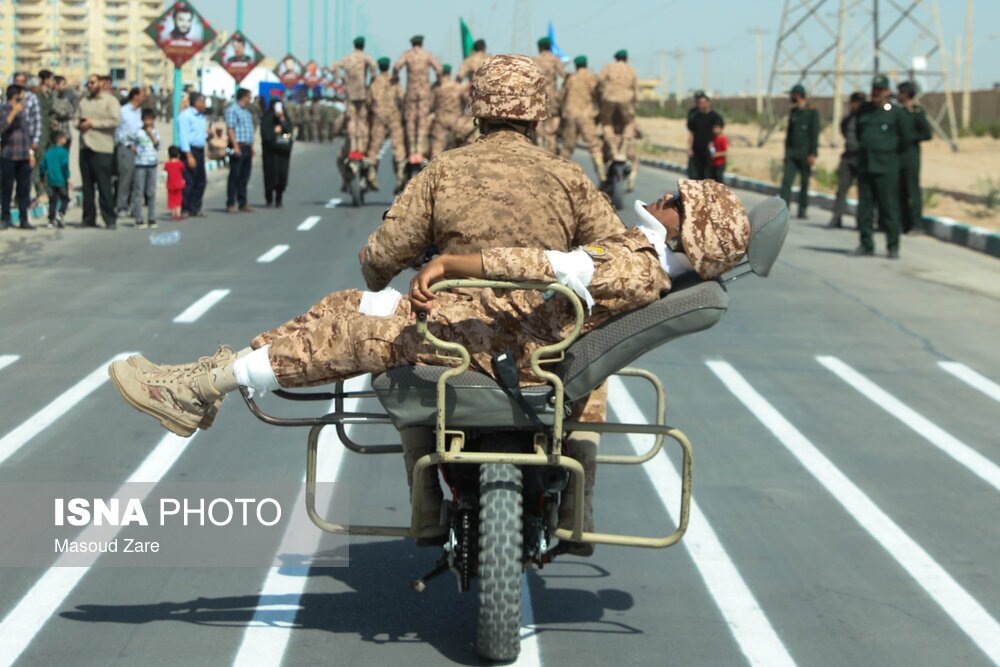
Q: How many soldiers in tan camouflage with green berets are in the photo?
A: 8